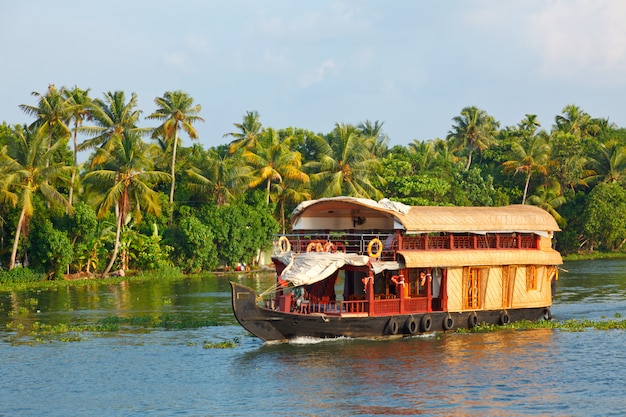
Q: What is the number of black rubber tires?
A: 7